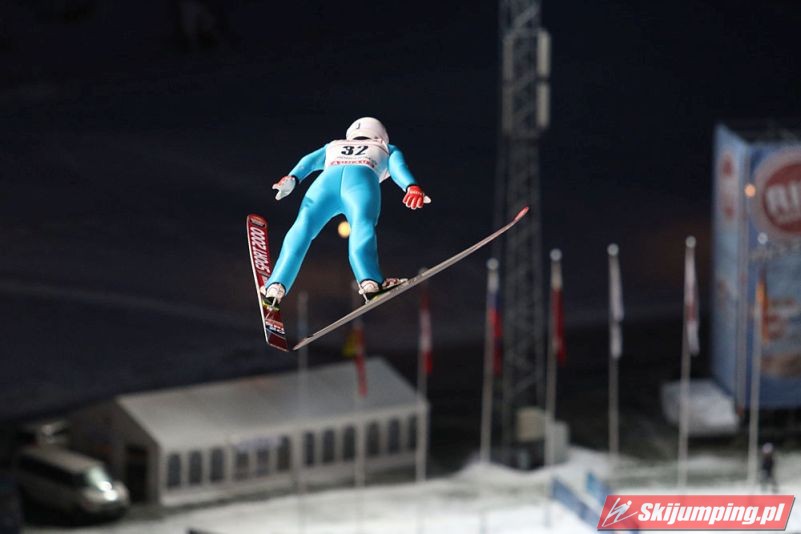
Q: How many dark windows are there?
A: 12